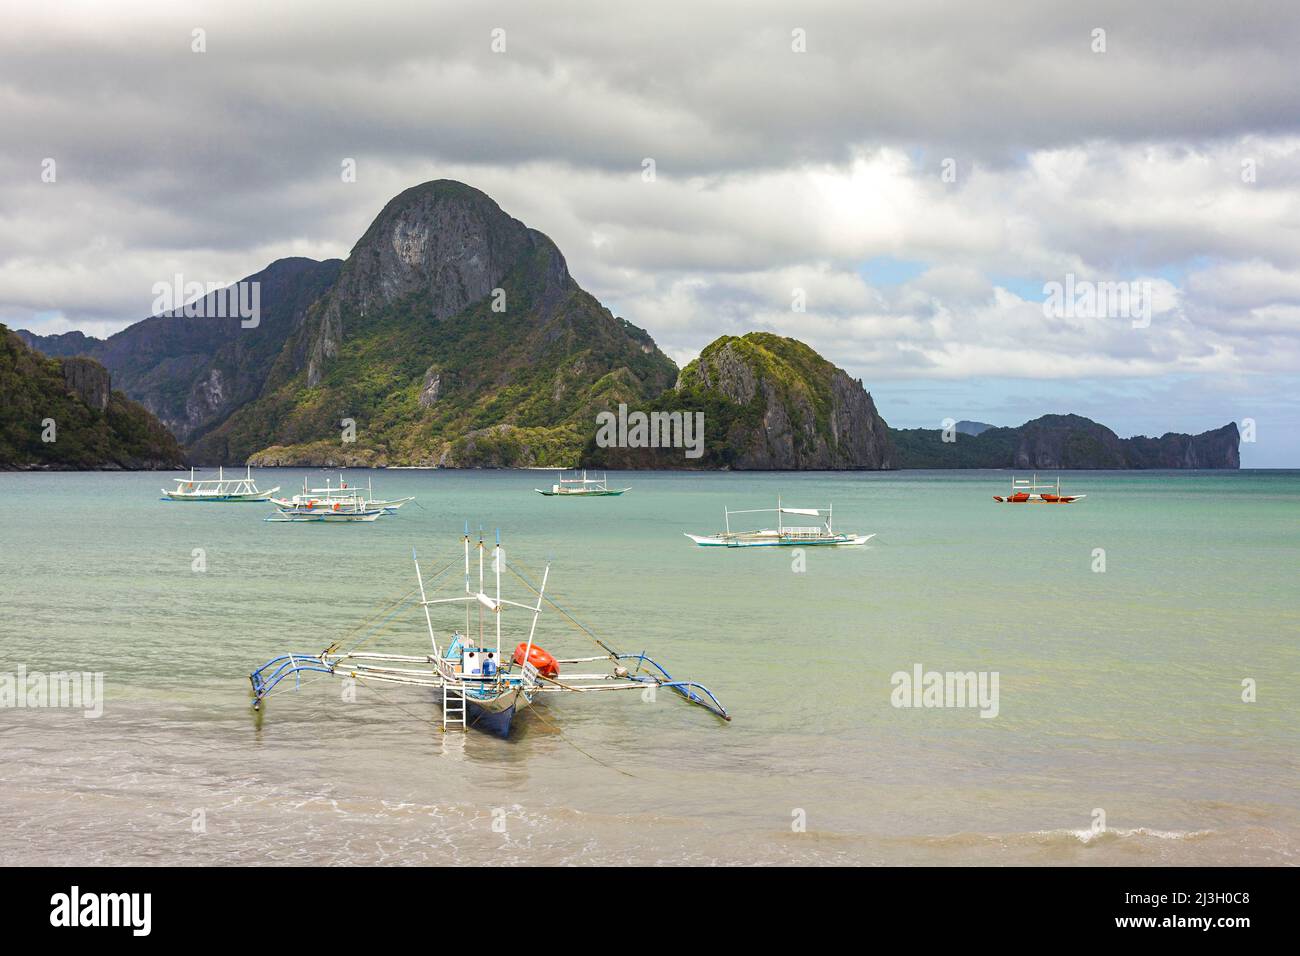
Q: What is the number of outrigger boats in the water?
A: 7